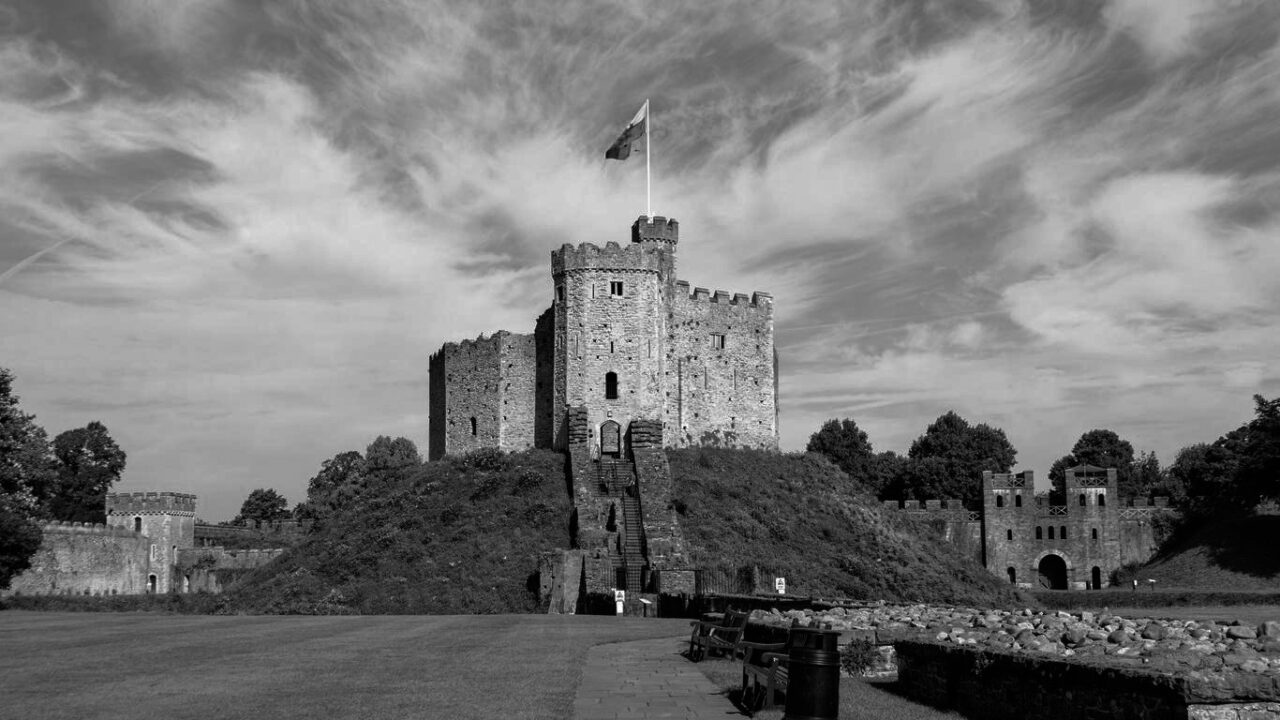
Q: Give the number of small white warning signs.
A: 2